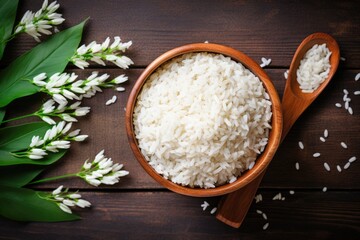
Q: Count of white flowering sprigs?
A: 7